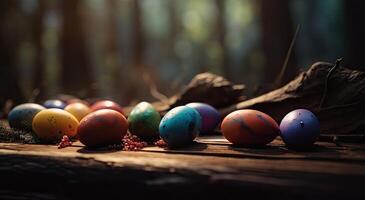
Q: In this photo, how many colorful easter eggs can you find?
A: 11